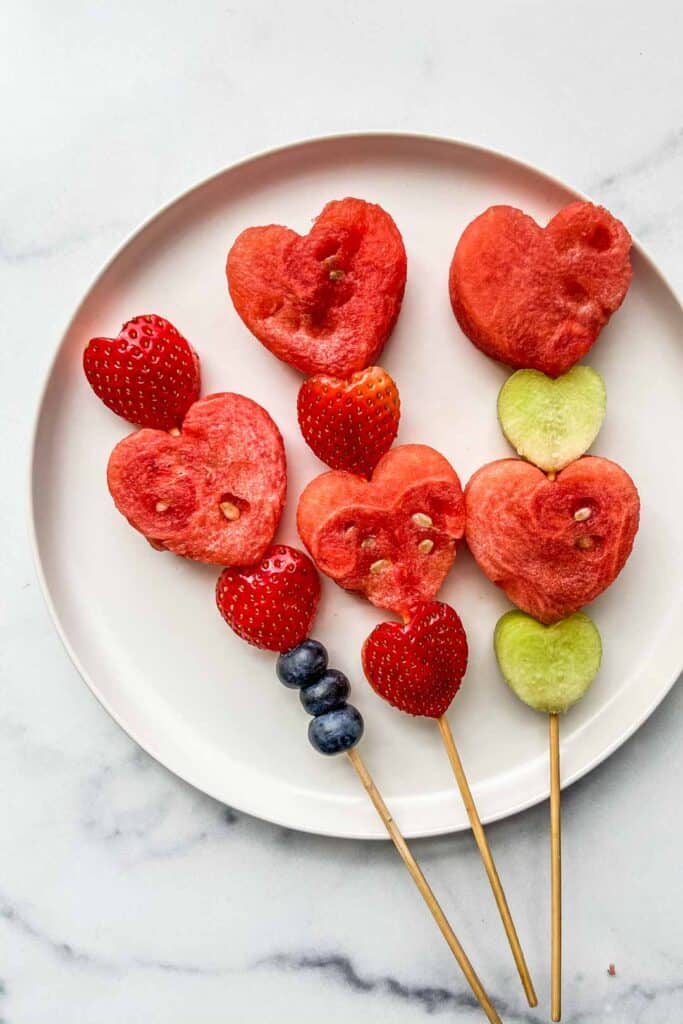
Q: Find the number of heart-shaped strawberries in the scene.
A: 4